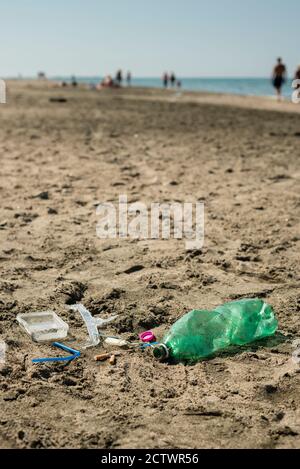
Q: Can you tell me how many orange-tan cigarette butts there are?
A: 2